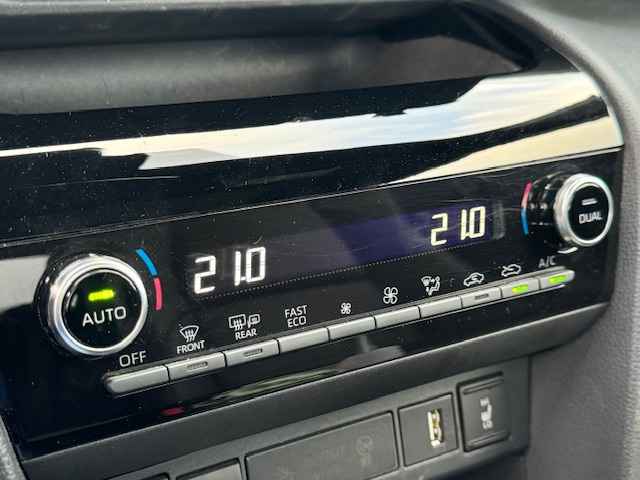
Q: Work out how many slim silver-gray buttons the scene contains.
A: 10